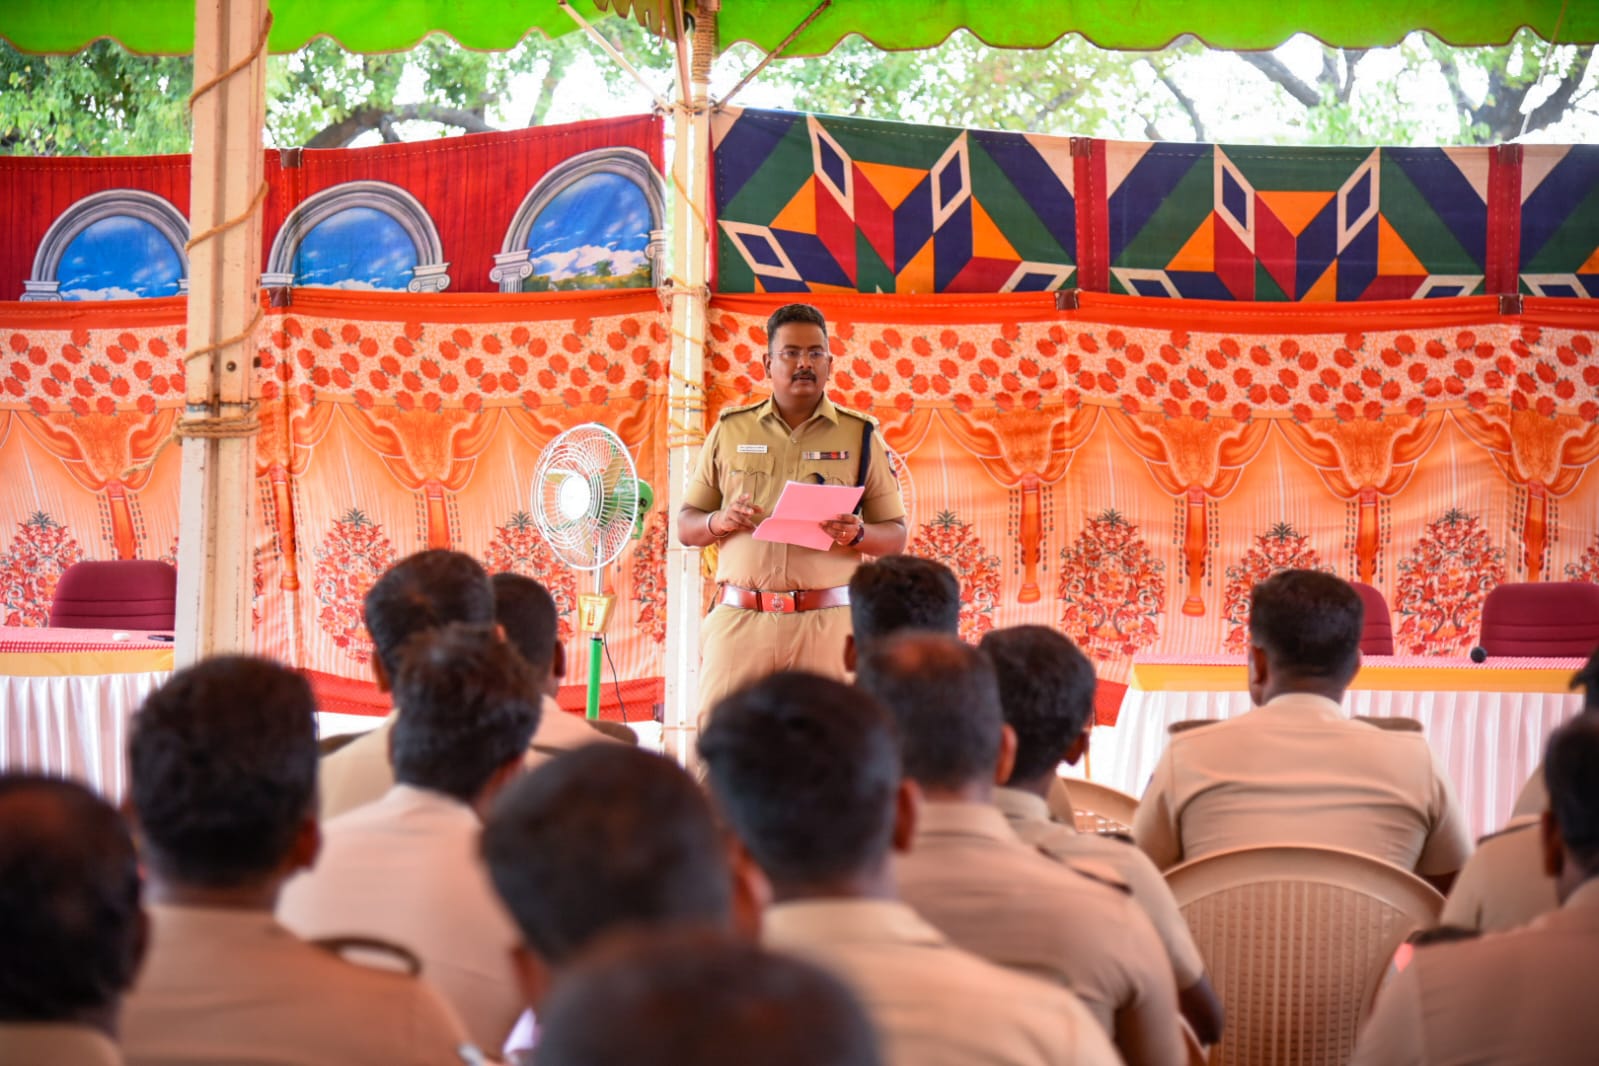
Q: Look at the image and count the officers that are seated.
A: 14